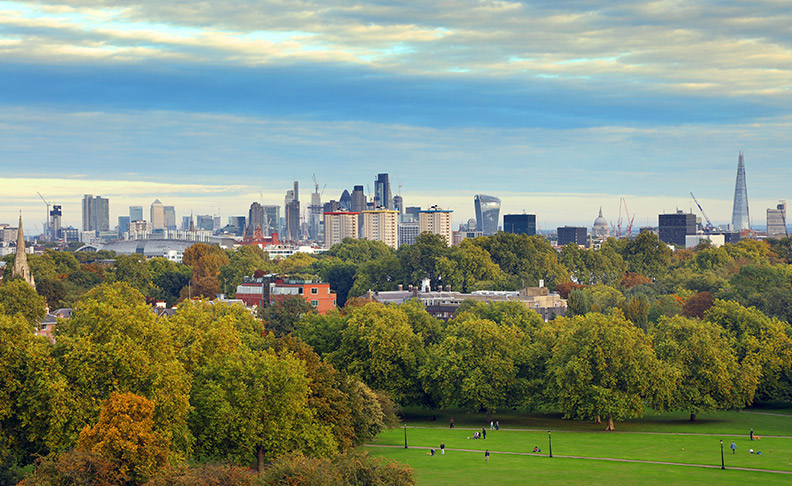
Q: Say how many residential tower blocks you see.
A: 3